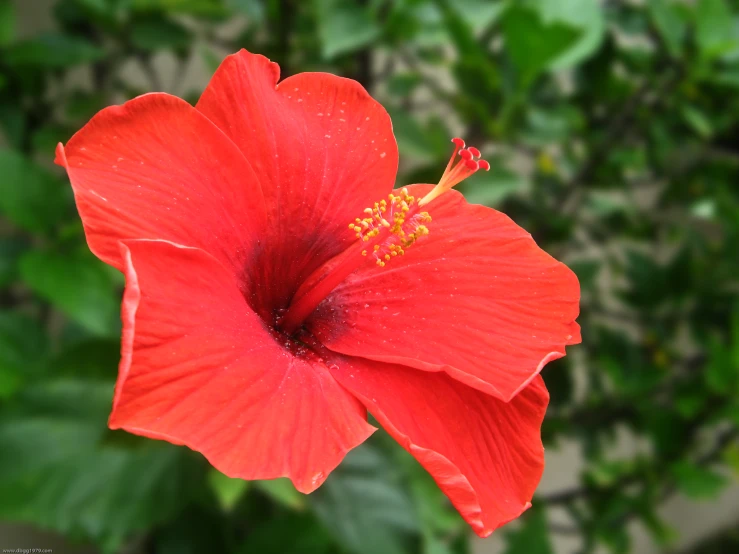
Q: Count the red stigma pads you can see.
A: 5